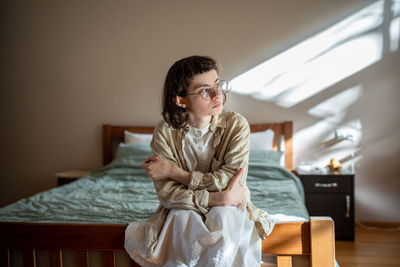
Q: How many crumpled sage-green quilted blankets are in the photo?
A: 1